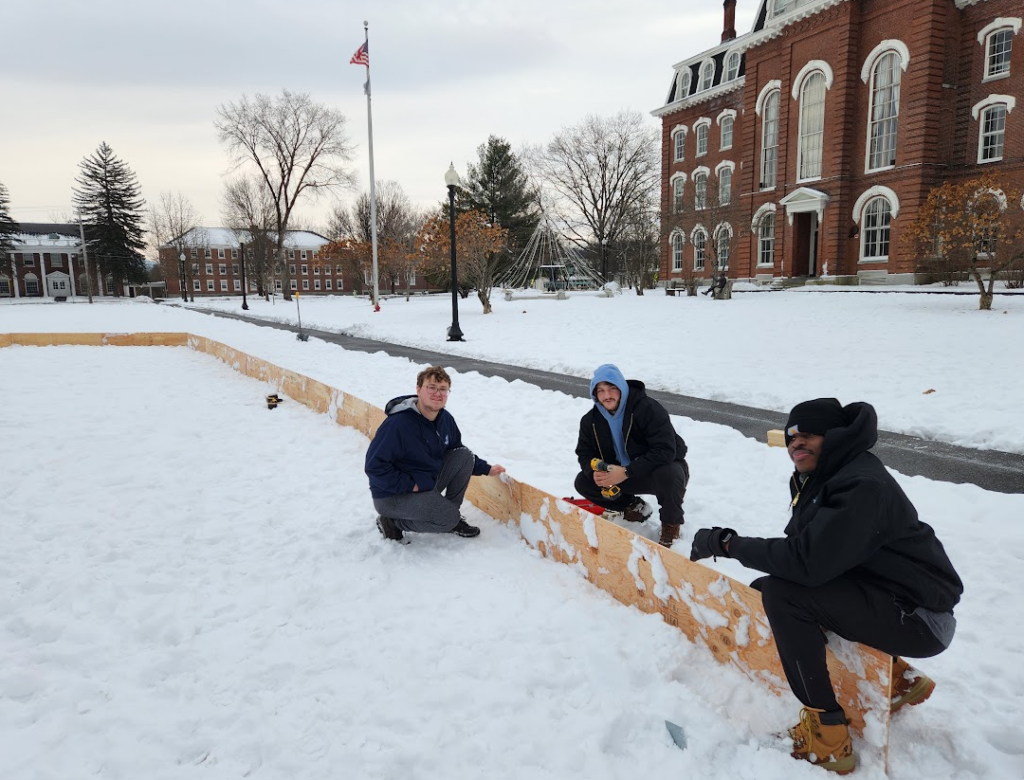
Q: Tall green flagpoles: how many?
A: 0